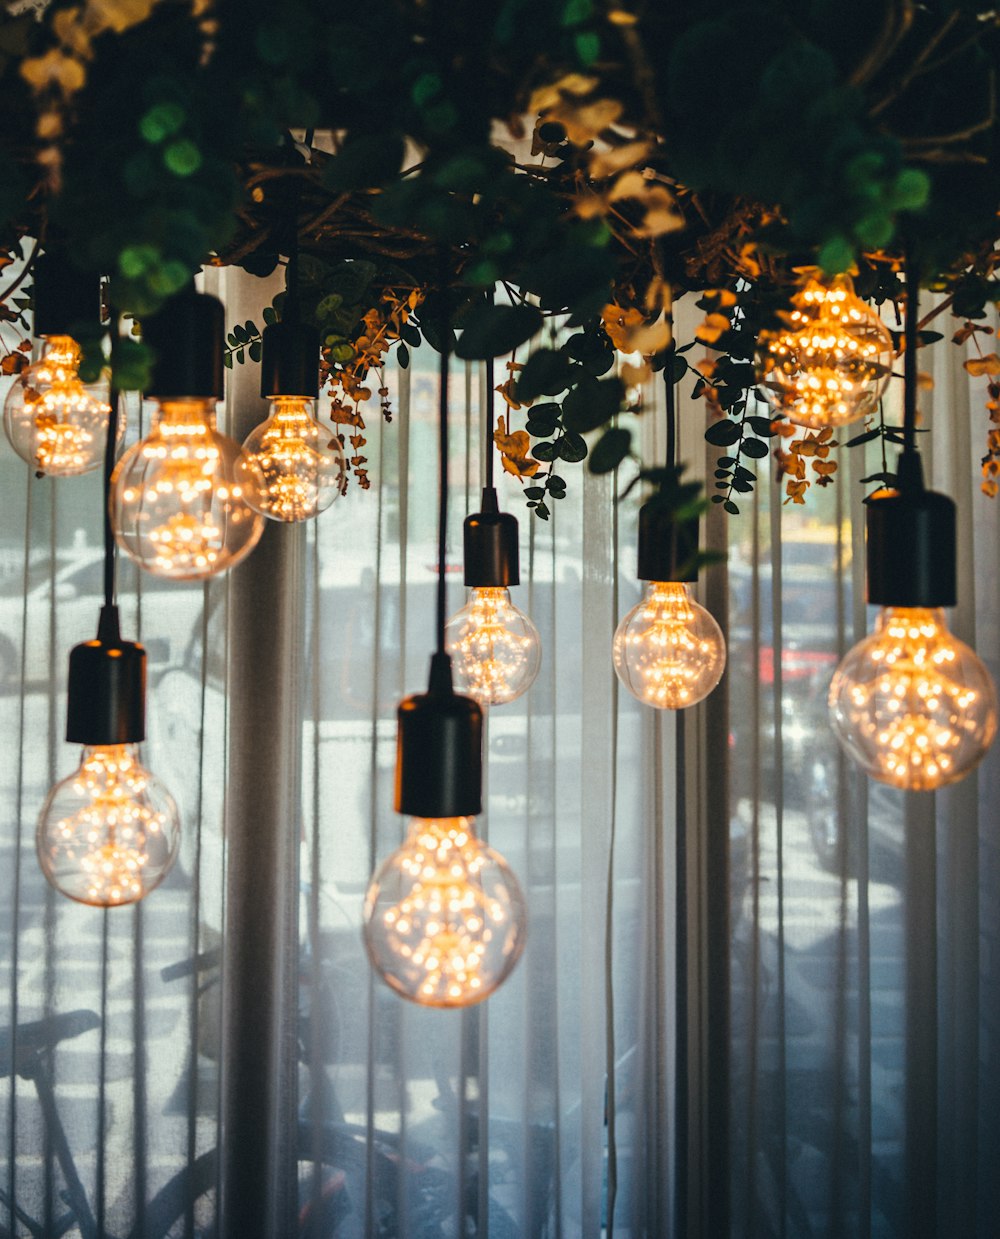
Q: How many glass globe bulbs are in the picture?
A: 9